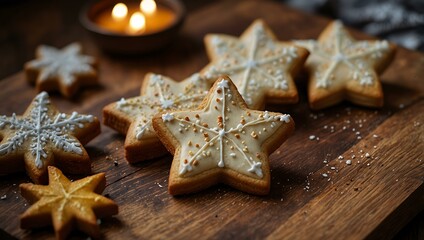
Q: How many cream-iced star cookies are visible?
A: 4